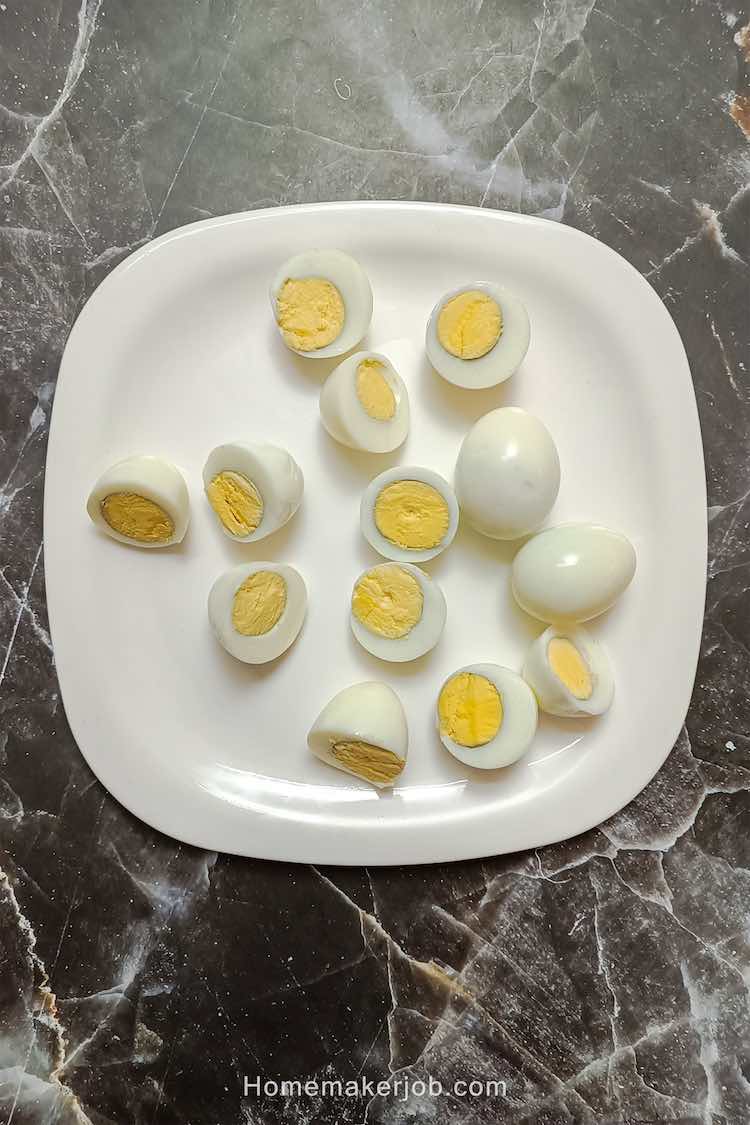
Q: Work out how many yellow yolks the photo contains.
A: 11